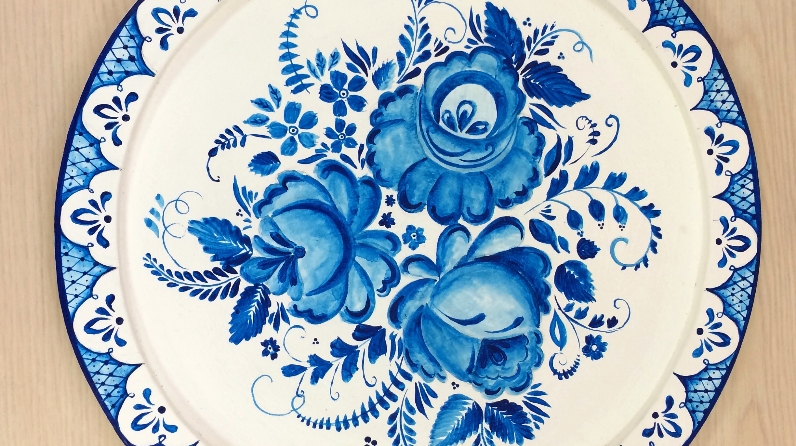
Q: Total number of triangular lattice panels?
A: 9